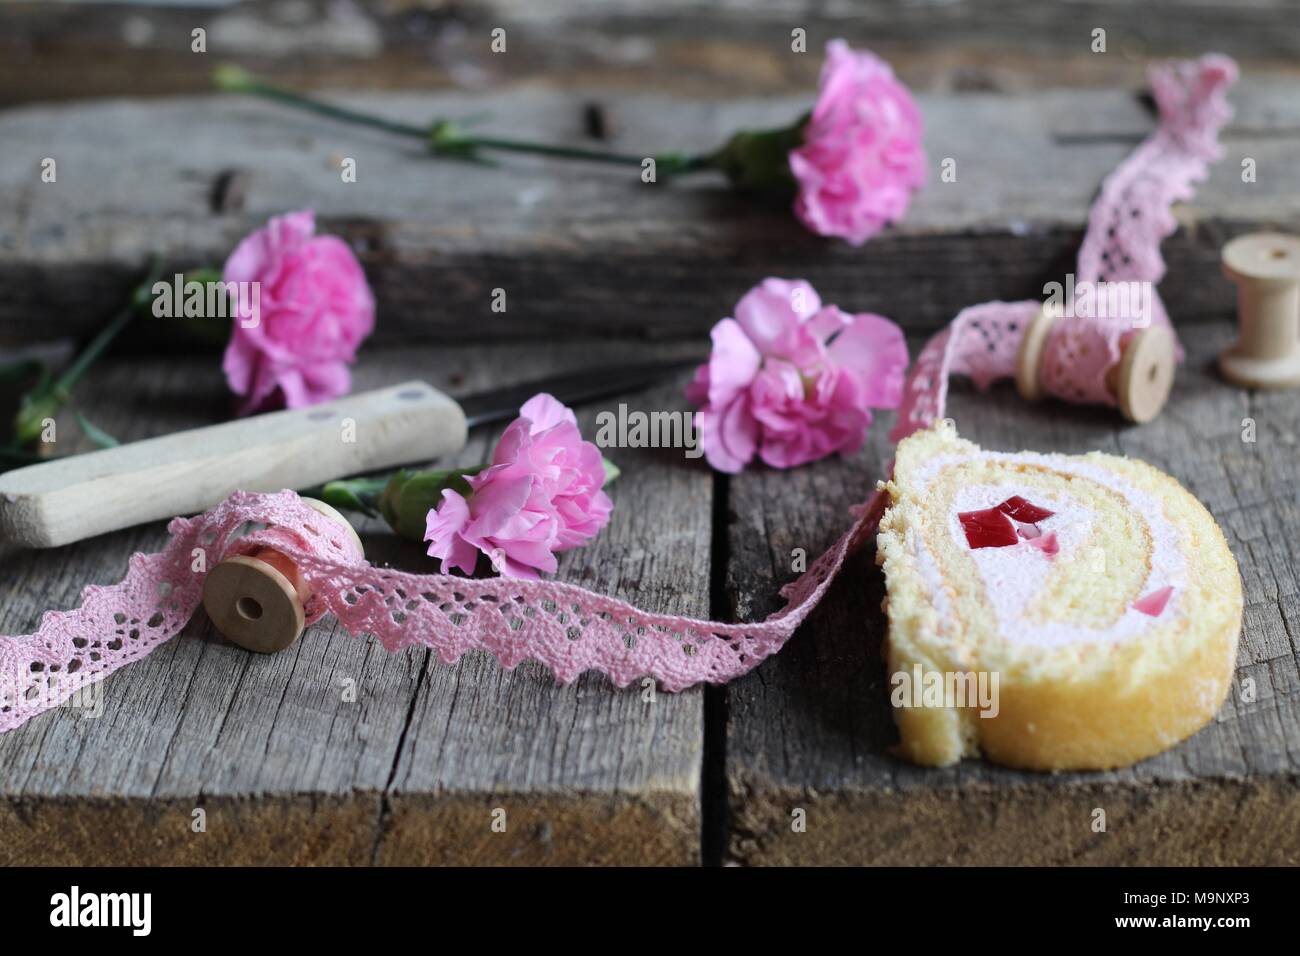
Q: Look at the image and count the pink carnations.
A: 4